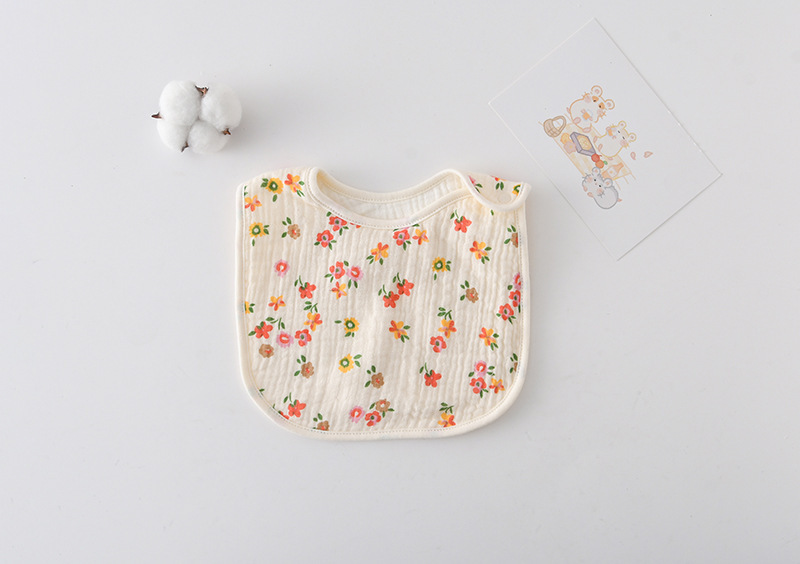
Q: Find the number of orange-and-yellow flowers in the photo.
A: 13